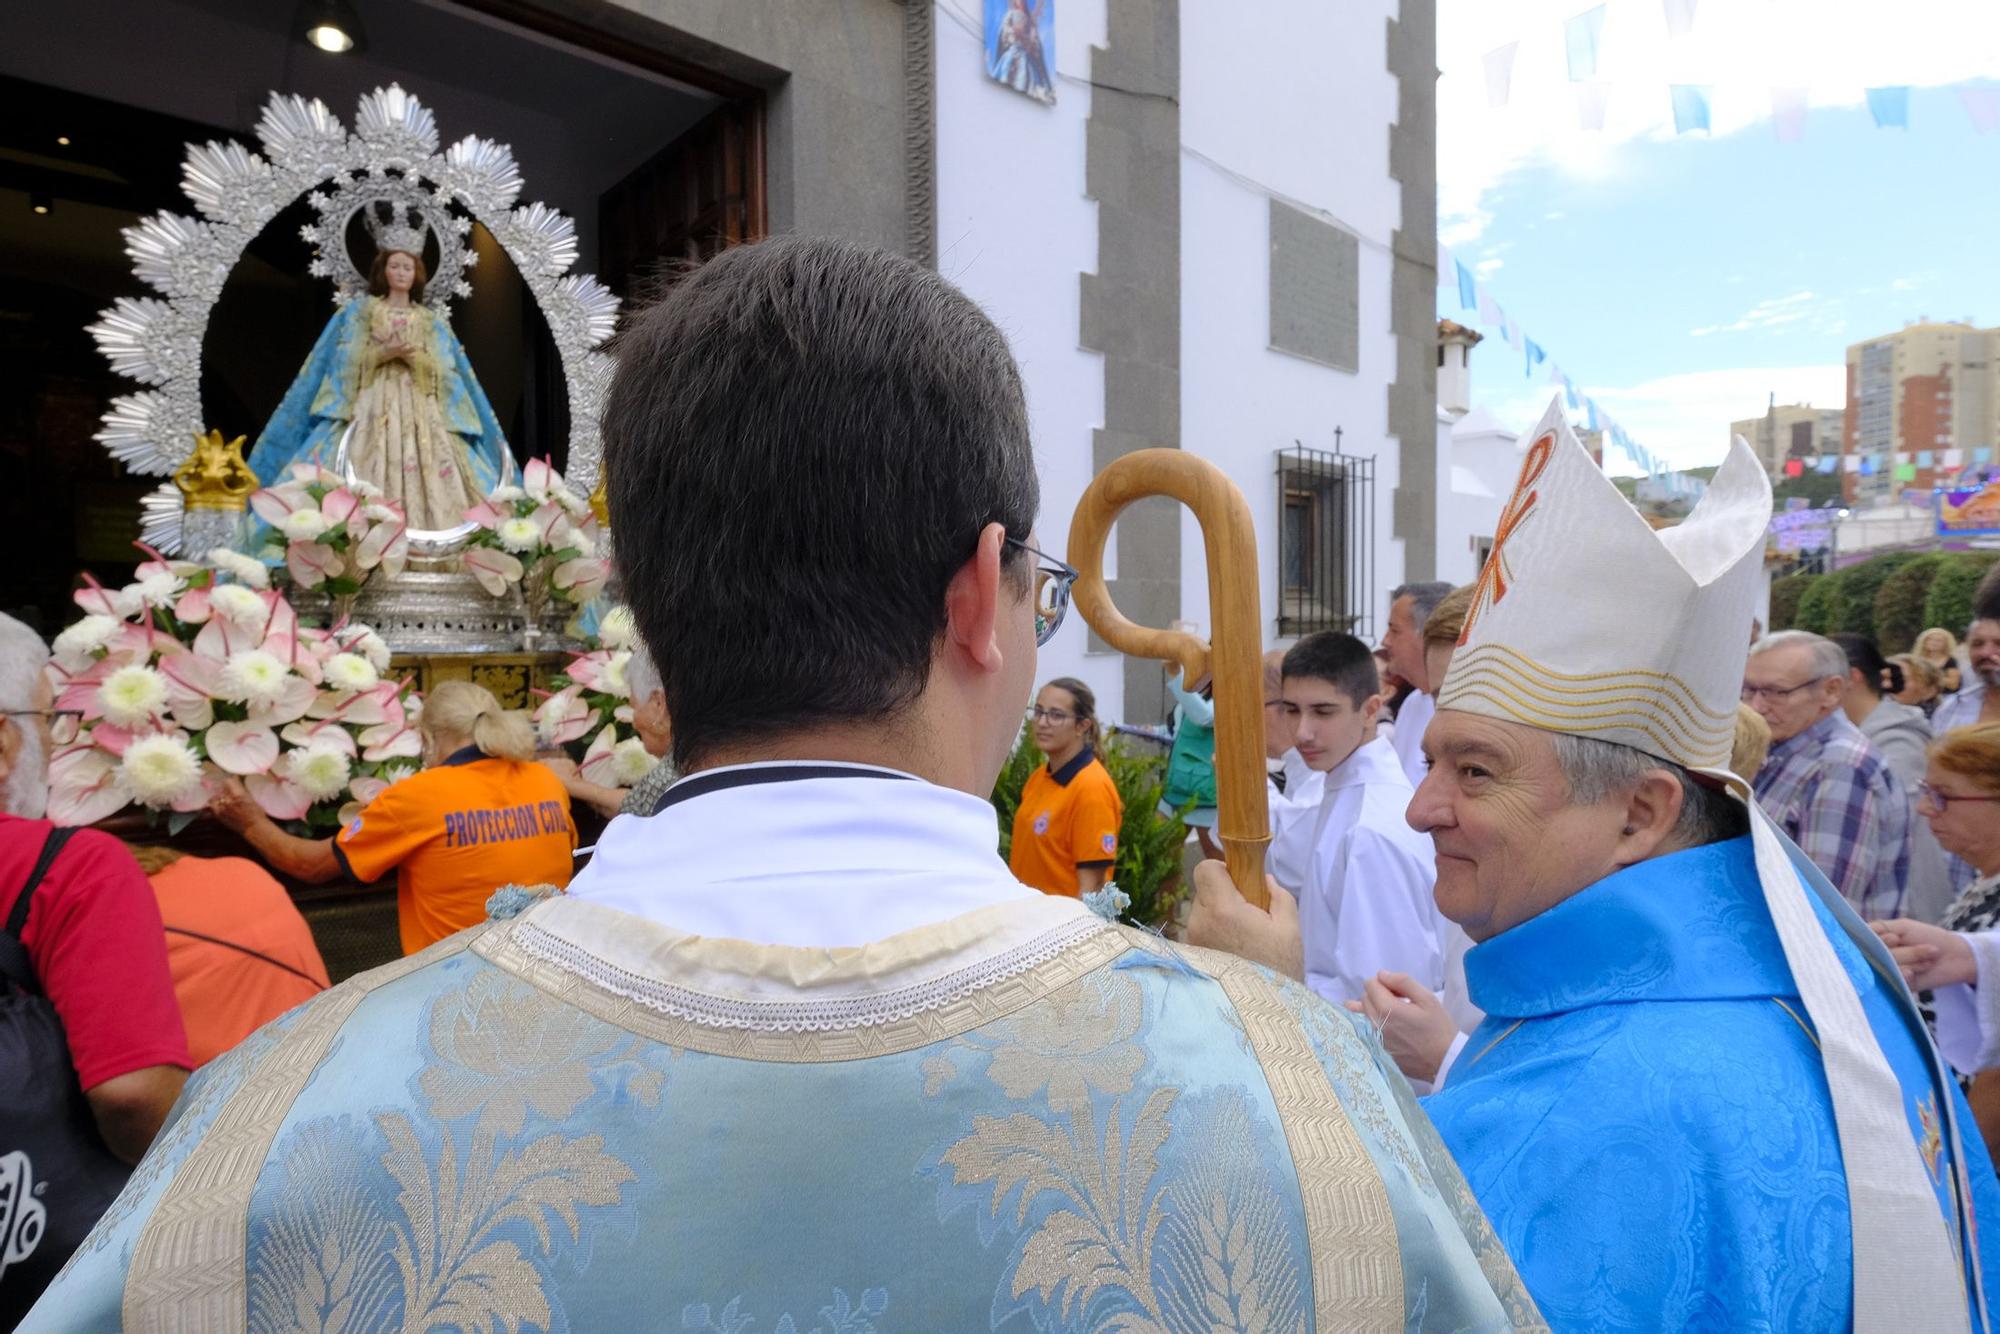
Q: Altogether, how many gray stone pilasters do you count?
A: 2